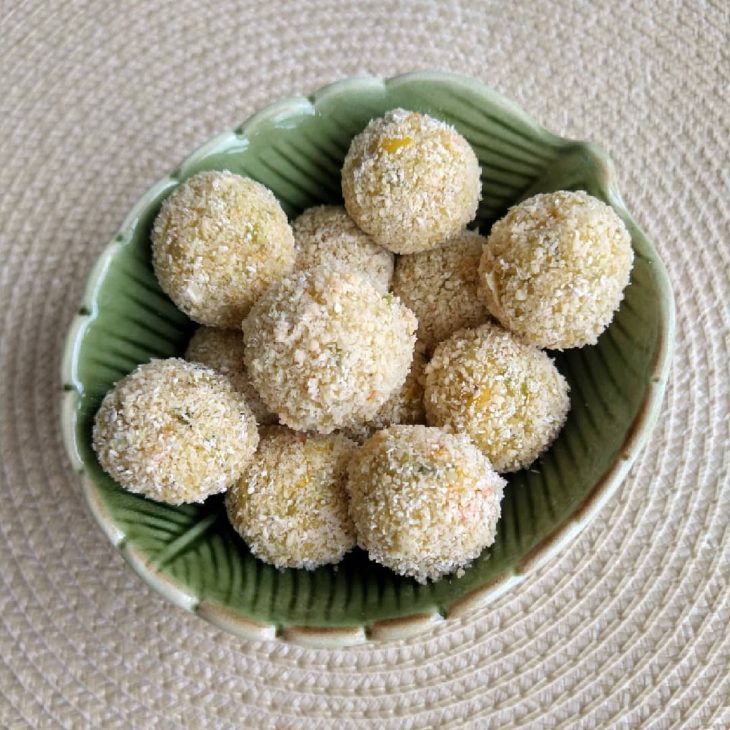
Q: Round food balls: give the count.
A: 12